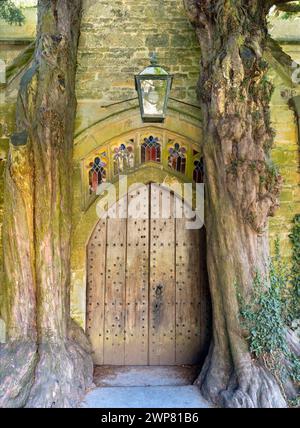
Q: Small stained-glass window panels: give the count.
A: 5